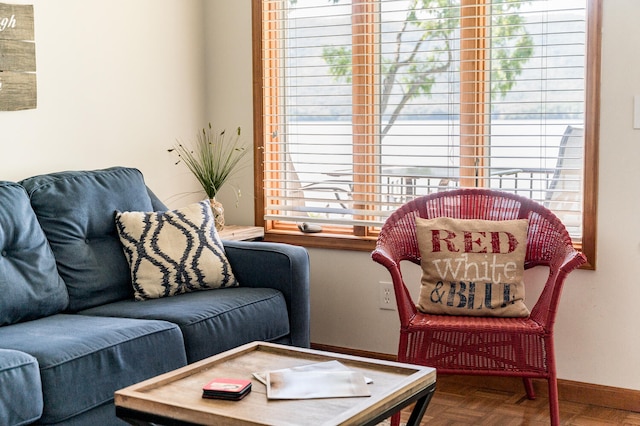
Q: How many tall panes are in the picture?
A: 3